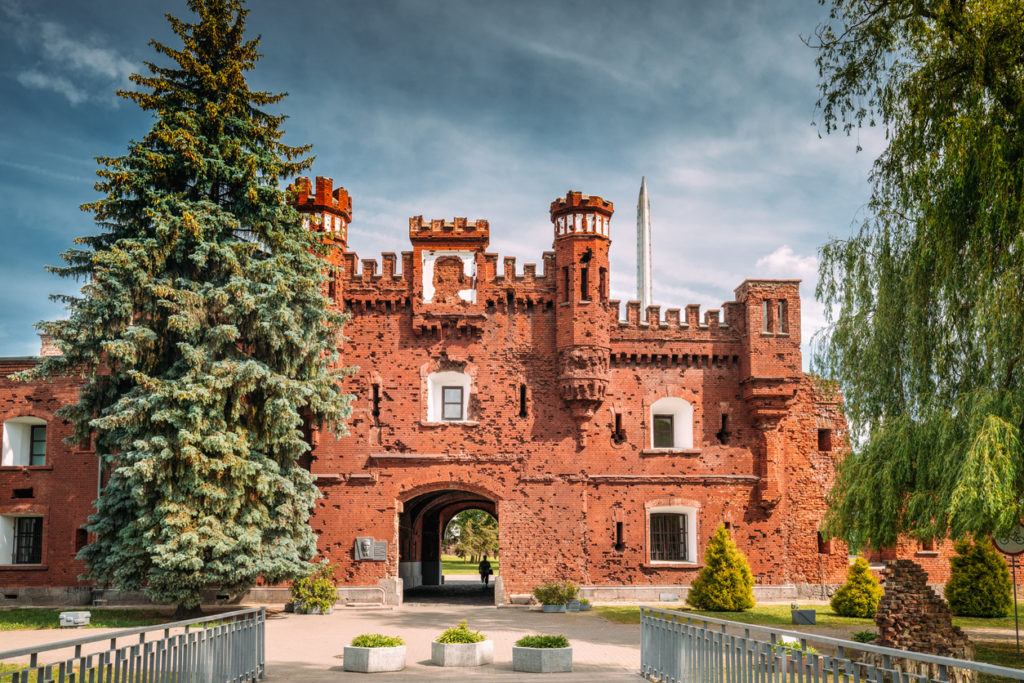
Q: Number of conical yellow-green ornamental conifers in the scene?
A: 3